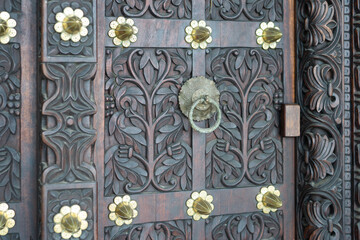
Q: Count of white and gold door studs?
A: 10